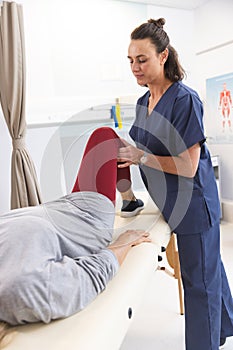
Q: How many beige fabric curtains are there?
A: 1